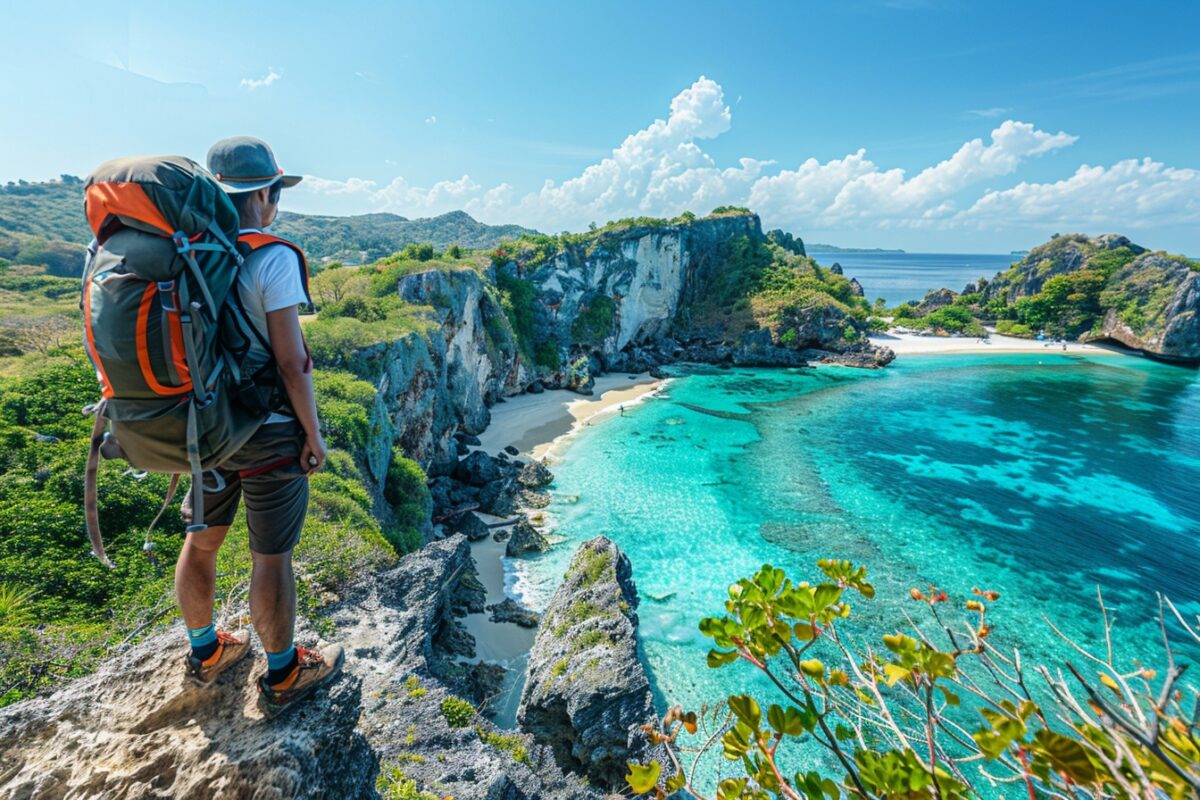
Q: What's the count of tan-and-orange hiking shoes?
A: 2